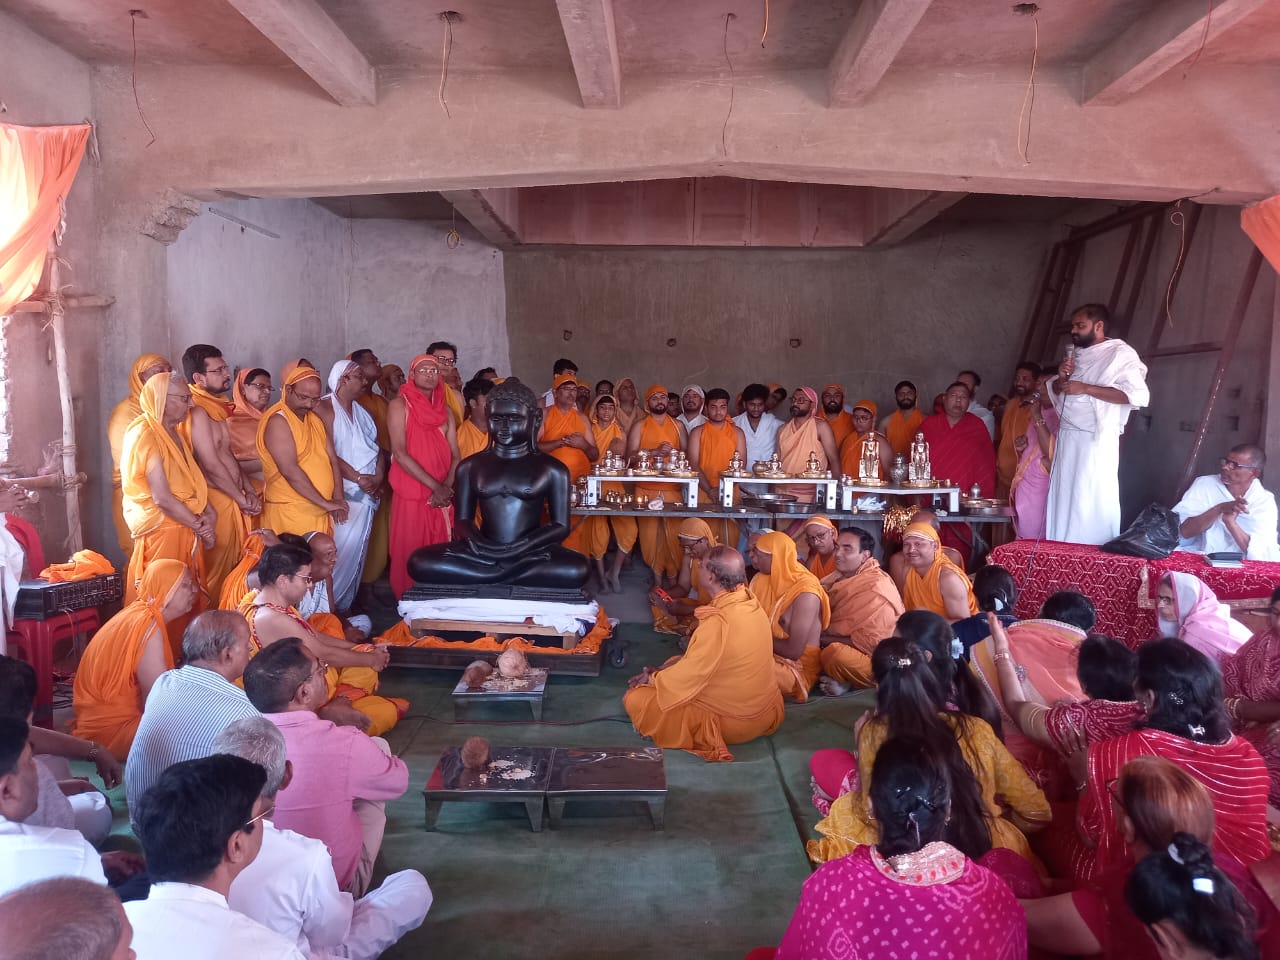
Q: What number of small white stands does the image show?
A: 3